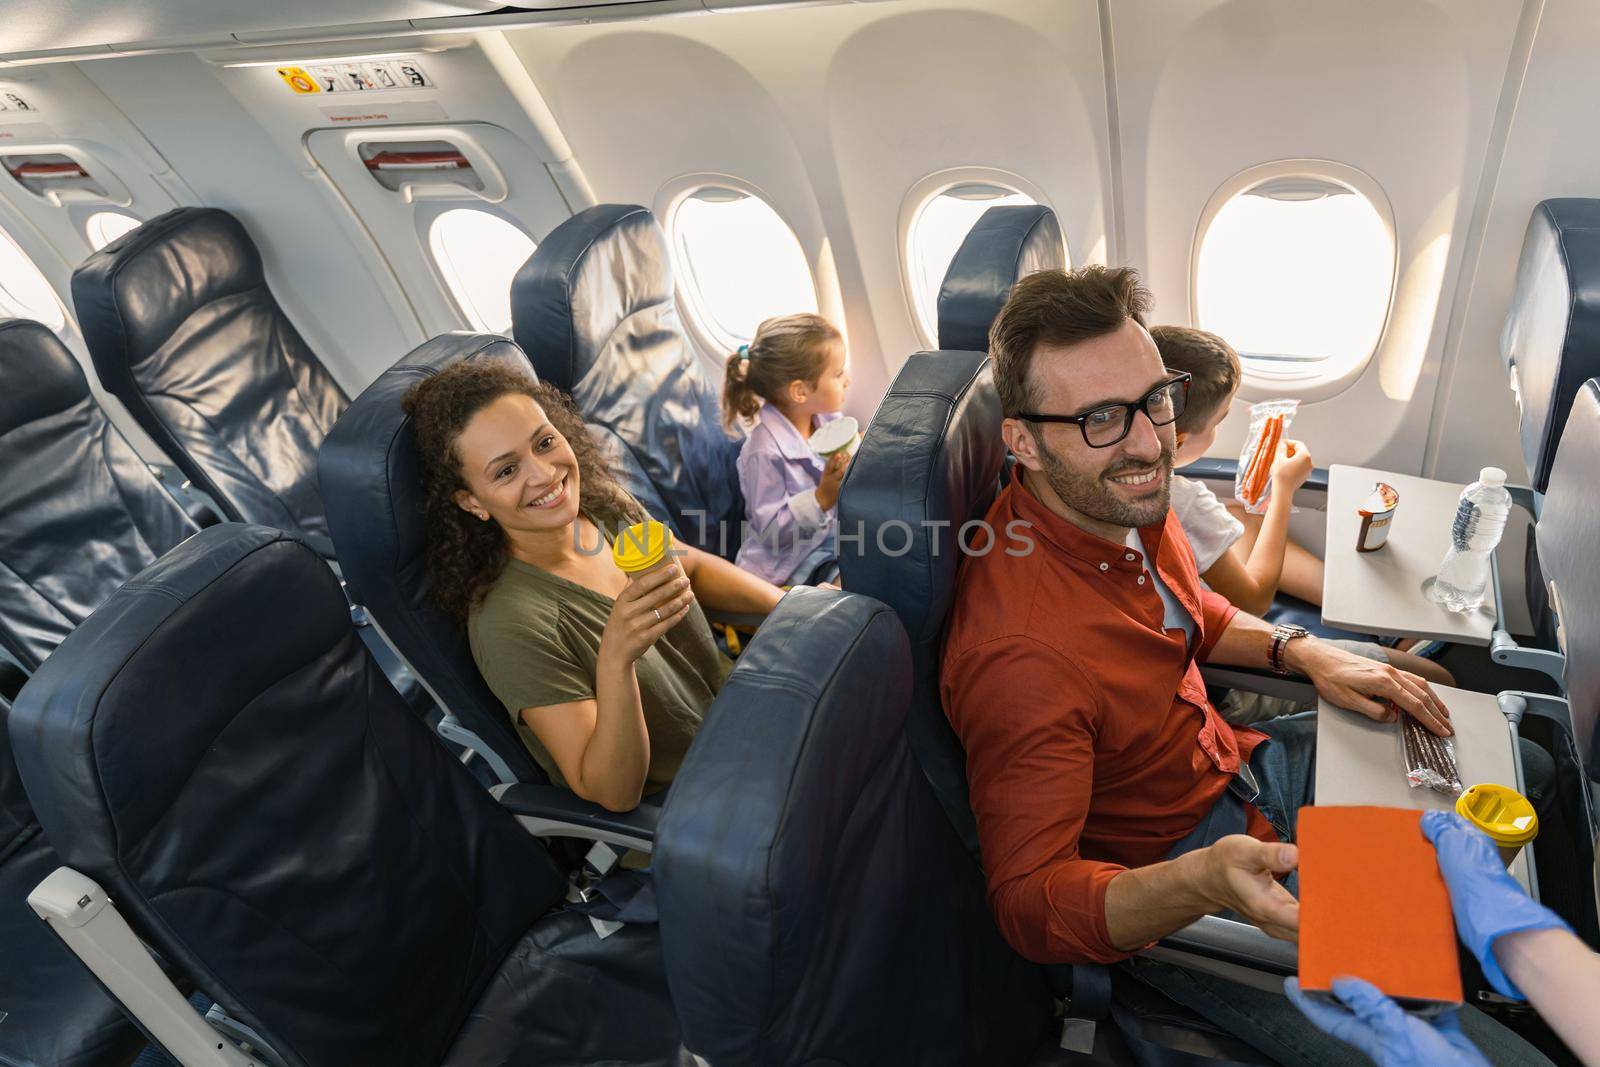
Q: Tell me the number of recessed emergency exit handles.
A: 2